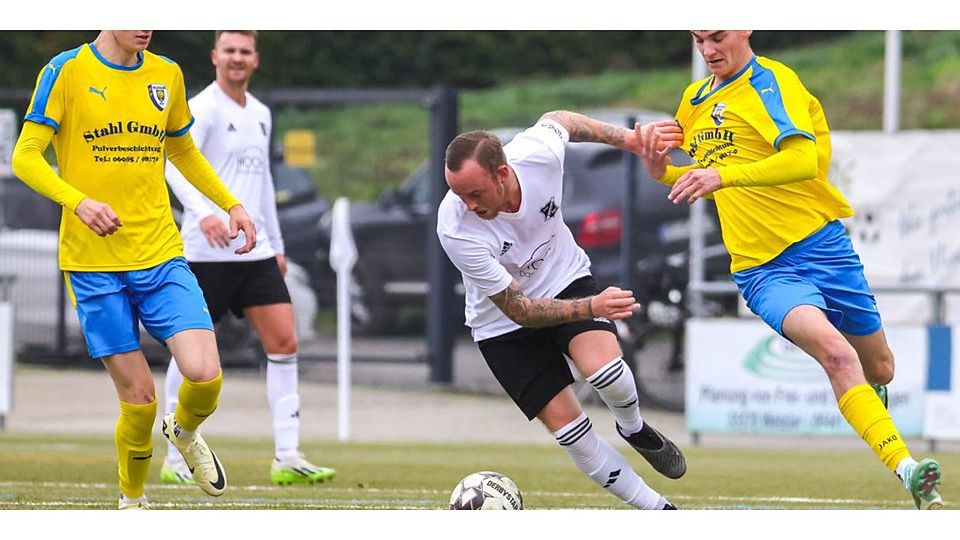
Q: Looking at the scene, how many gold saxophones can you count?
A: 0